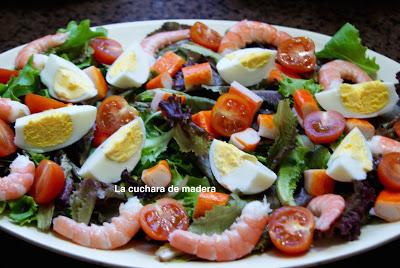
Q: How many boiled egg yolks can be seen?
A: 8